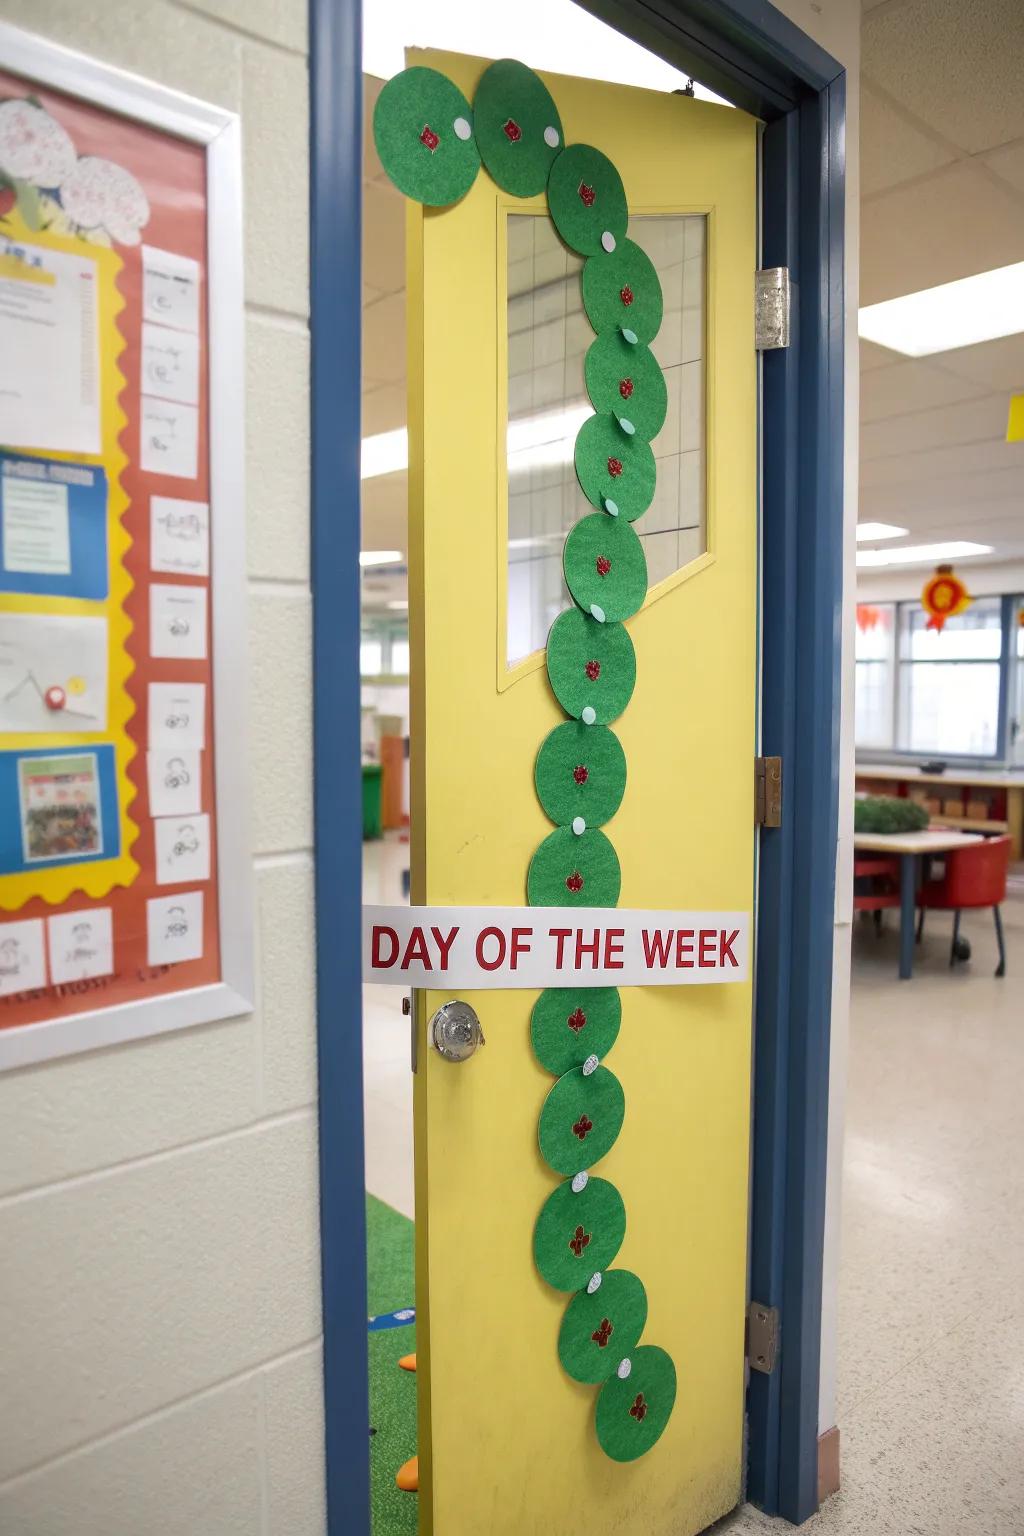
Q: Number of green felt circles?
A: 15